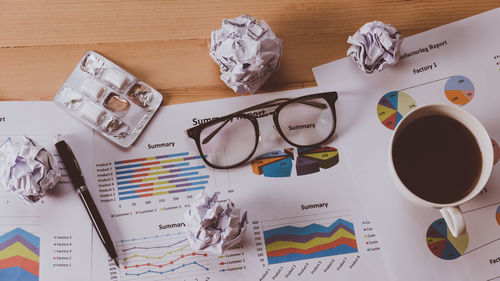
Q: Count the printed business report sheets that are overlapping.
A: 3